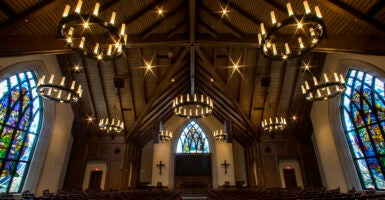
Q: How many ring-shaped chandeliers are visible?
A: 9